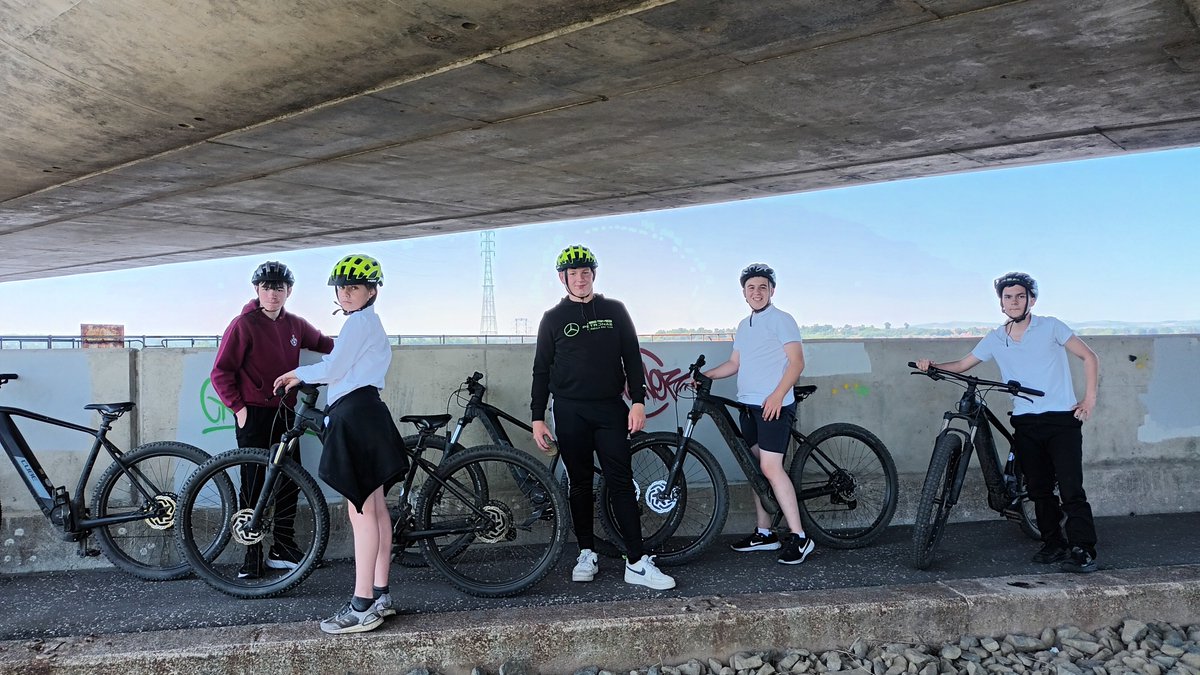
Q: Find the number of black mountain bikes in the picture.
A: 5